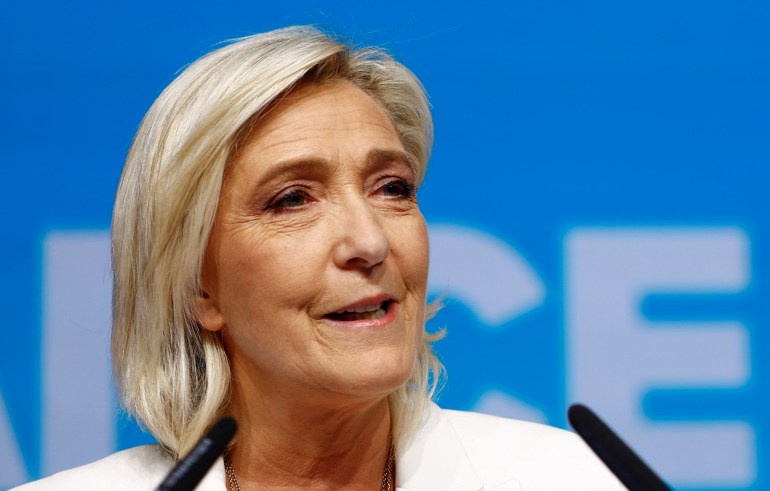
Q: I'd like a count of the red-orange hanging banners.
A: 0